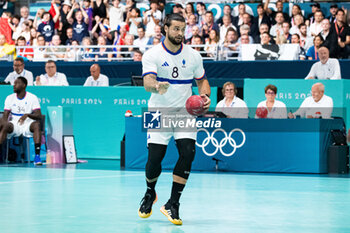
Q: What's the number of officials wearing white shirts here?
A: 7